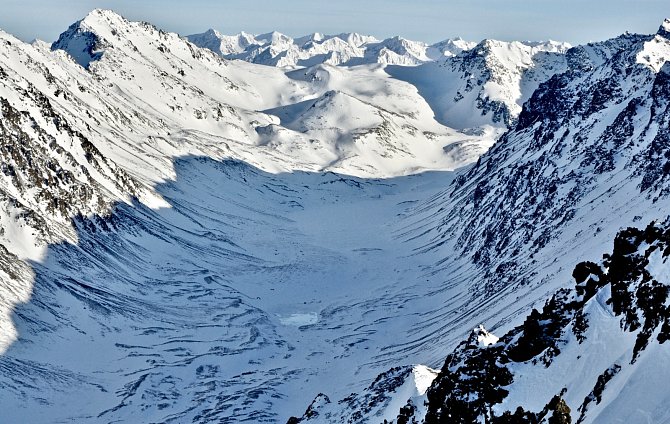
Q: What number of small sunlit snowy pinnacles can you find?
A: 2